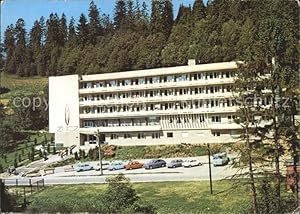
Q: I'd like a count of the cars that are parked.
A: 8